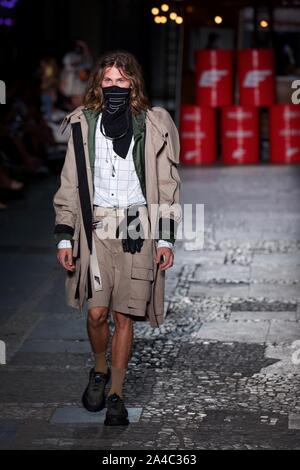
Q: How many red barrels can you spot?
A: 5